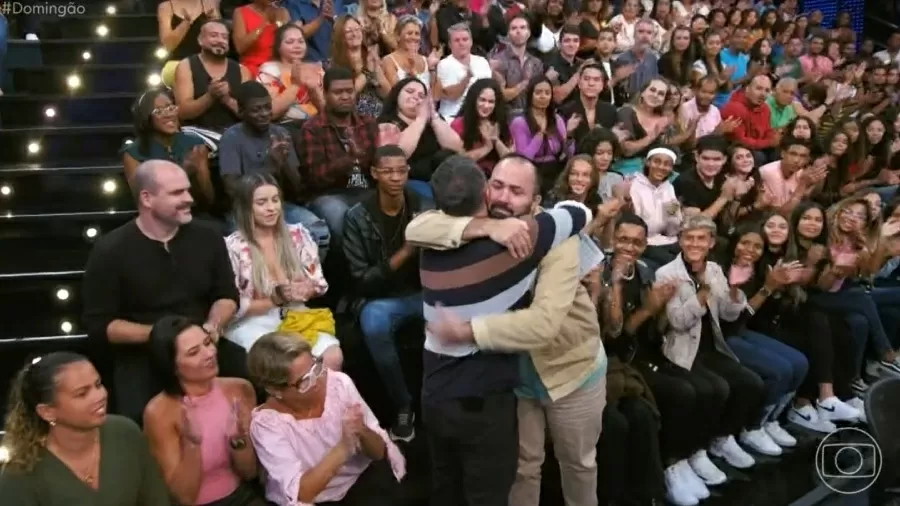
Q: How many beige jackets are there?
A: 2